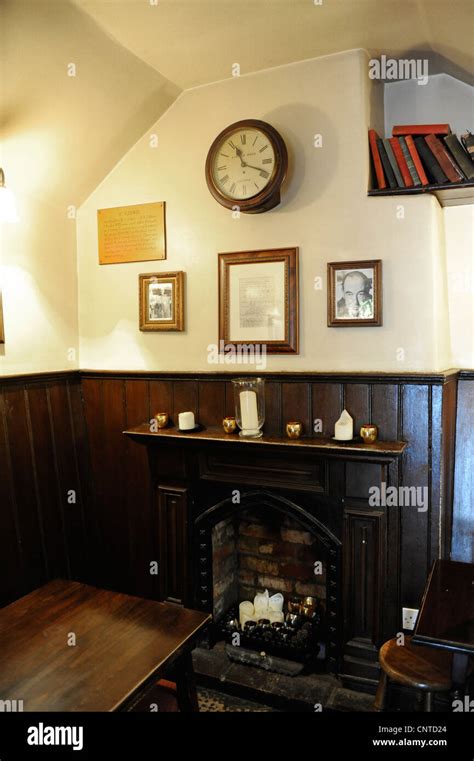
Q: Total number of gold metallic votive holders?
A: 4